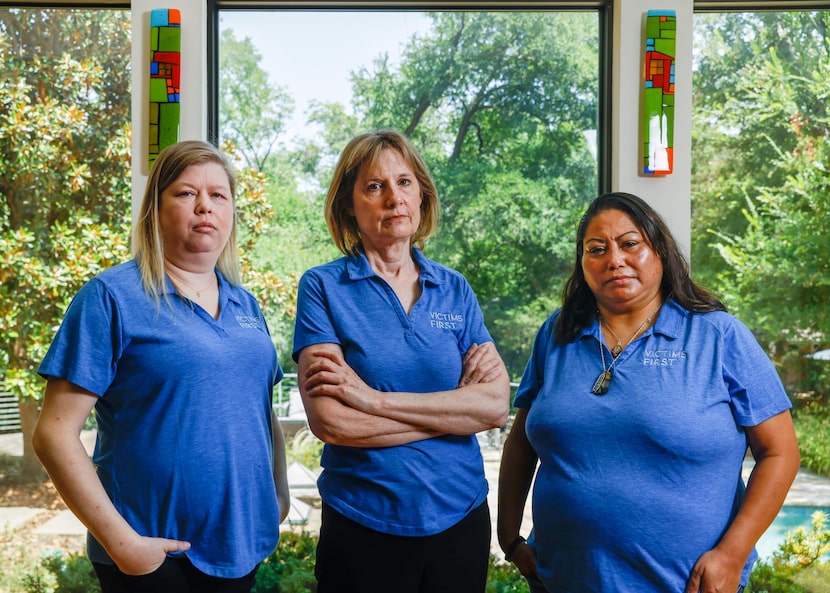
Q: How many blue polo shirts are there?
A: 3